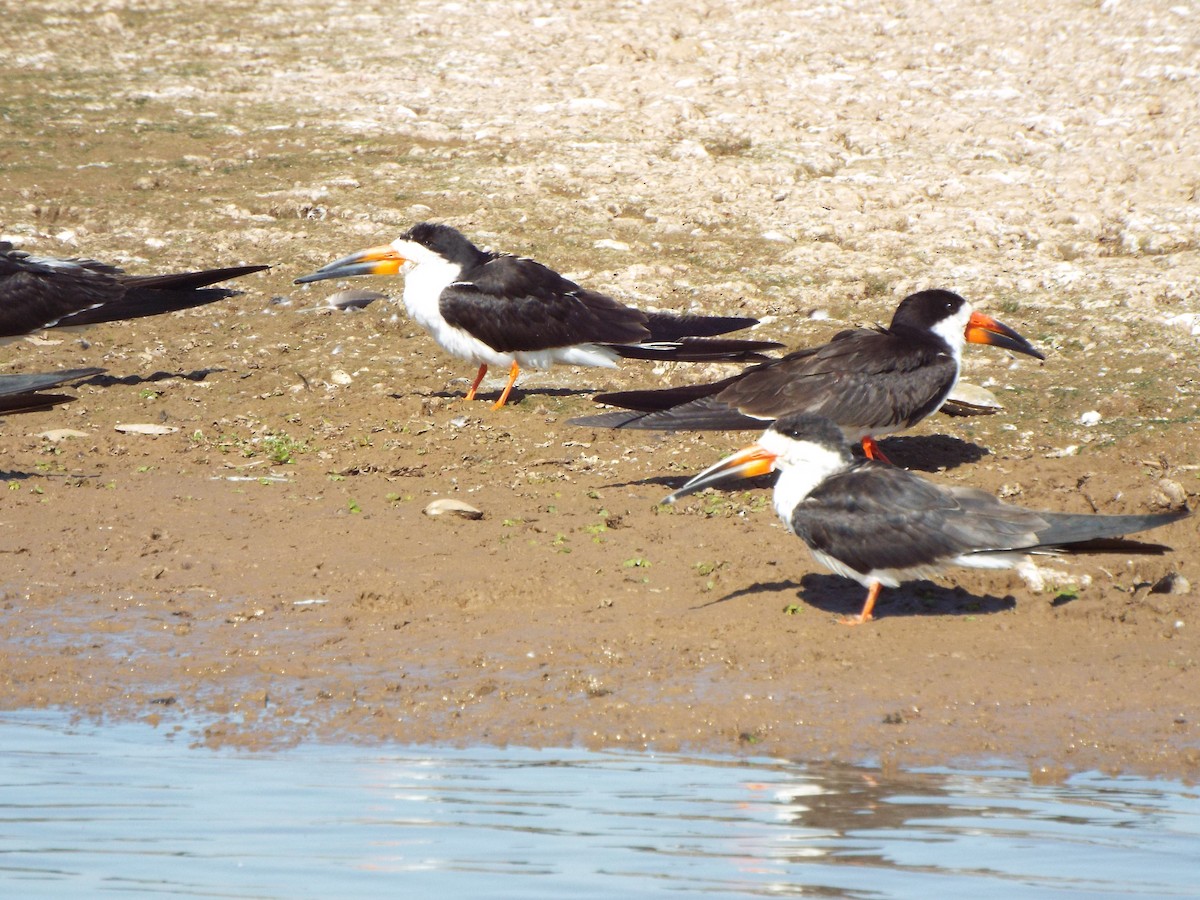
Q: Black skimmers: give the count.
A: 5